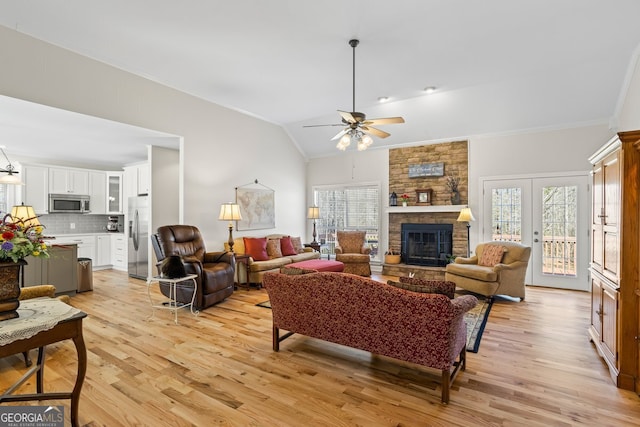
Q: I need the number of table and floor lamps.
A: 4